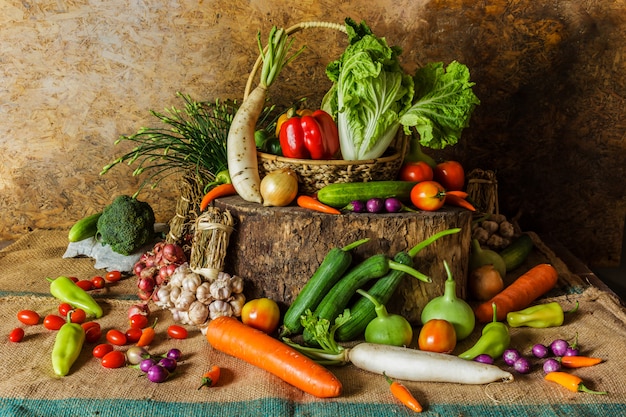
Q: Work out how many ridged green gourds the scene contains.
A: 3